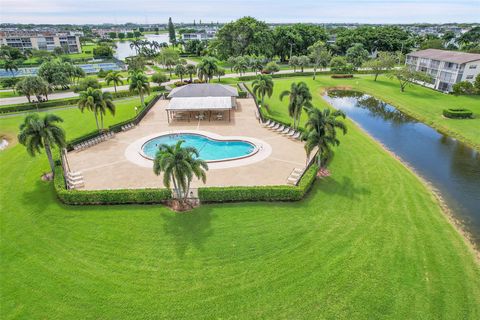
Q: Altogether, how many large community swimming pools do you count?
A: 1